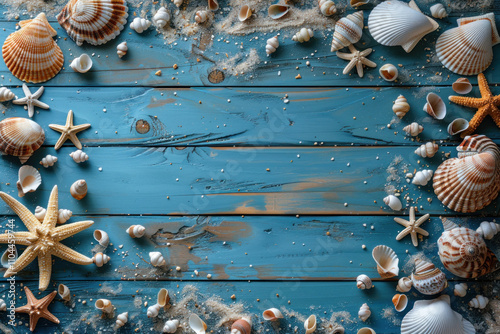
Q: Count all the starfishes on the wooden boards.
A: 7